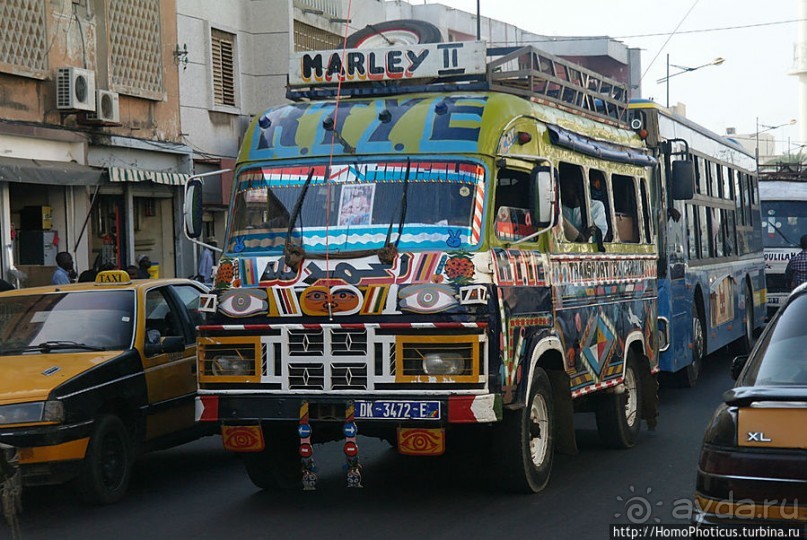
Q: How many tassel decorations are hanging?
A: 2